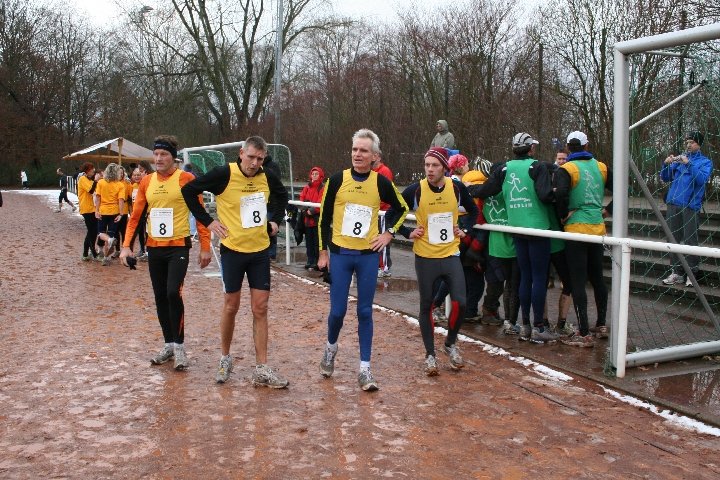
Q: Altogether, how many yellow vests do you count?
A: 4